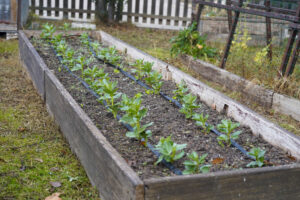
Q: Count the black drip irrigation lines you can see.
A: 2